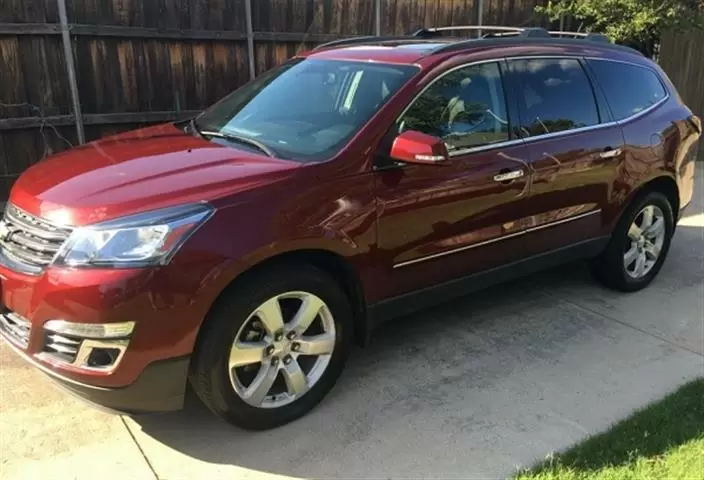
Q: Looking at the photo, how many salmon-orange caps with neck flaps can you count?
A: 0